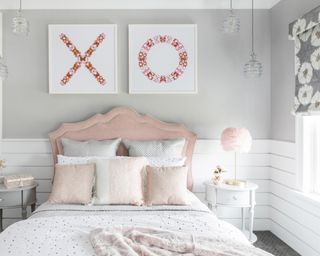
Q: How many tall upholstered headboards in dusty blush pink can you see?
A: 1